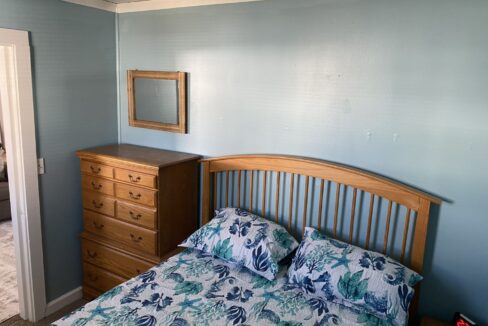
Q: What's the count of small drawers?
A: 6